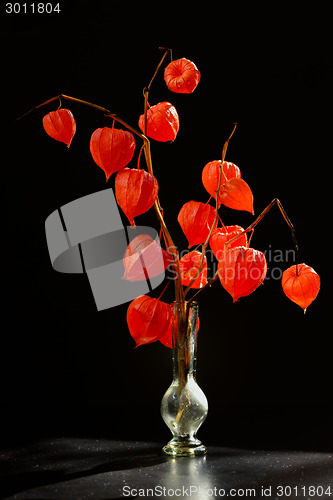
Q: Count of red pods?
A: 15